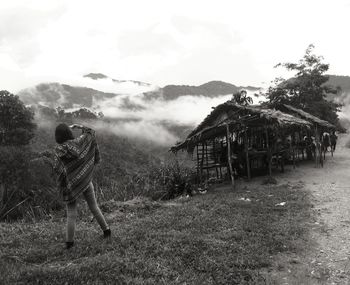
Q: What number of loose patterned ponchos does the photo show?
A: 1